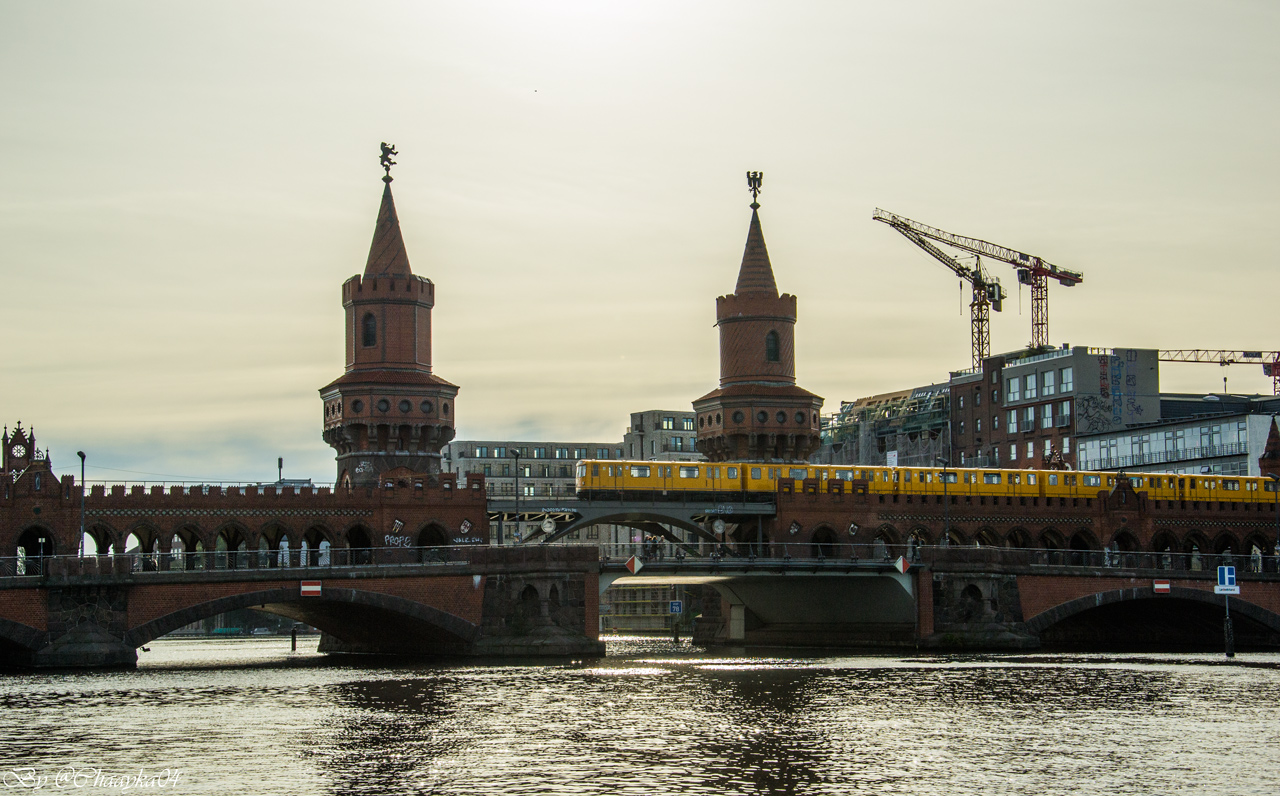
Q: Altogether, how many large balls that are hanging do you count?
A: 2